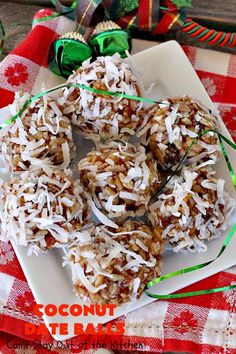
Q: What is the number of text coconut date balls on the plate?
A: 7